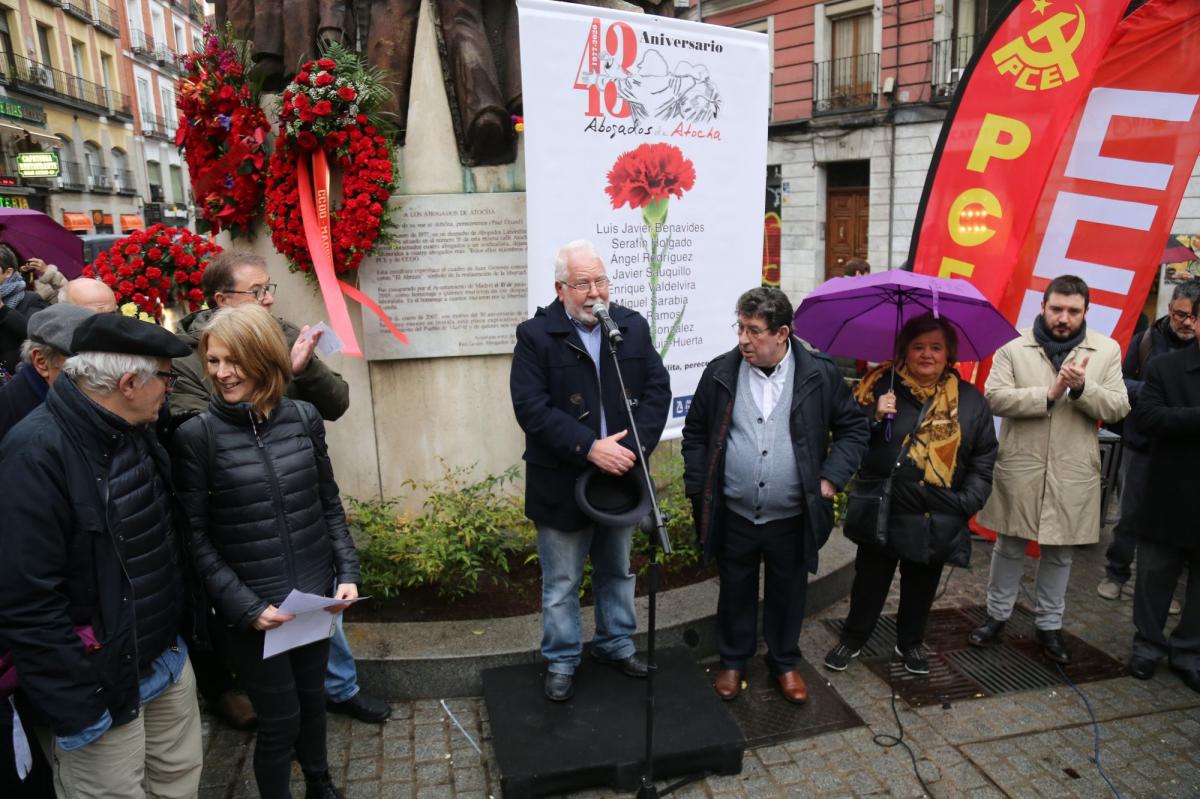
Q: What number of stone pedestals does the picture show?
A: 1